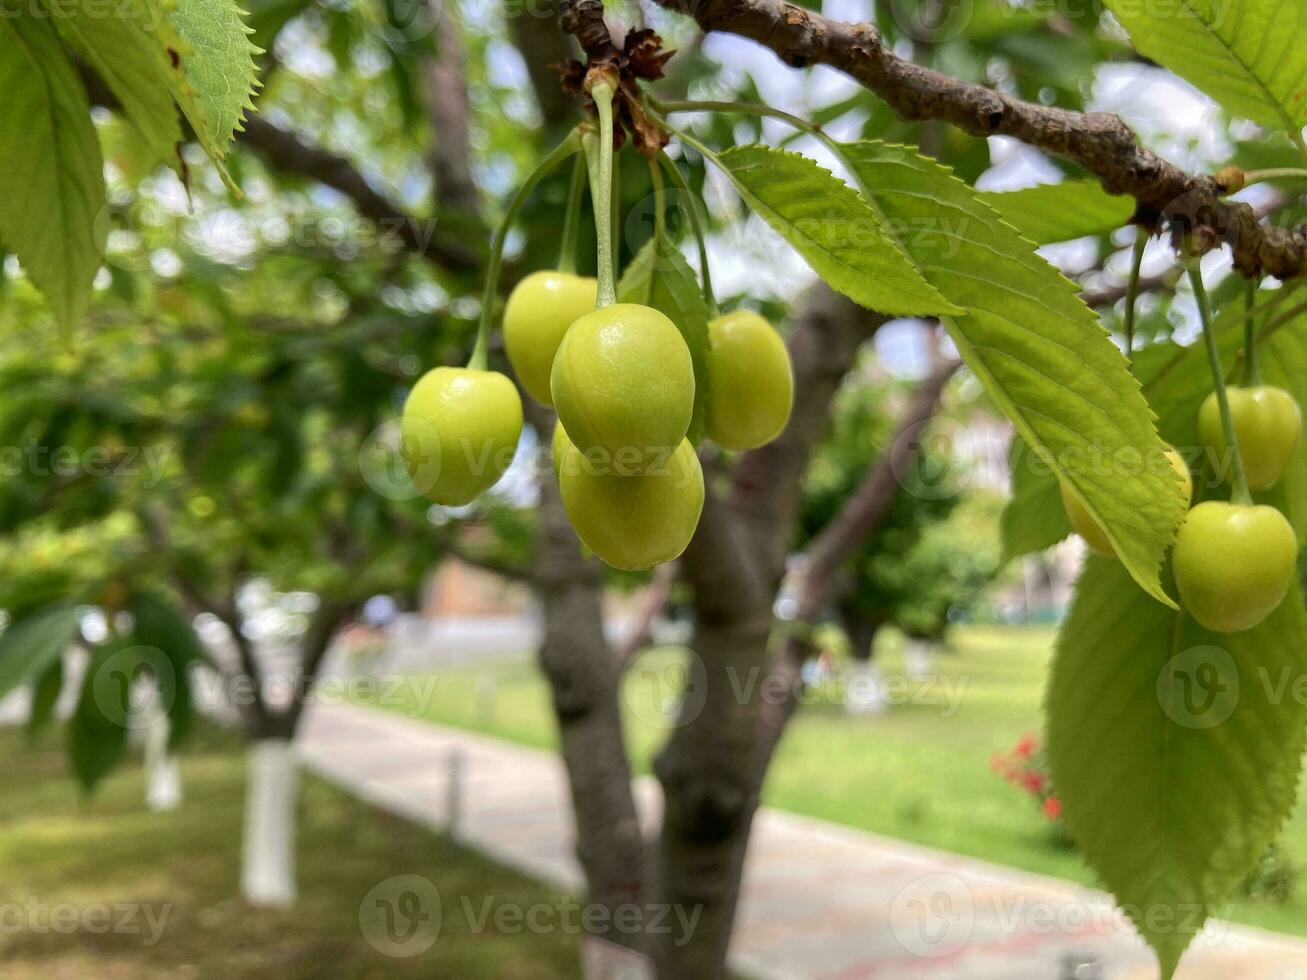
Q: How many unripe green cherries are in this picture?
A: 9